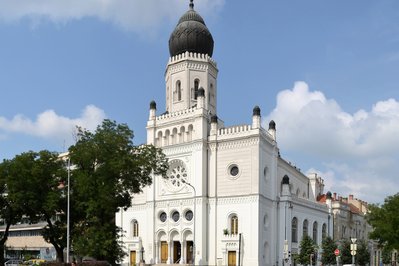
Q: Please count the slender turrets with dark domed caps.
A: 7